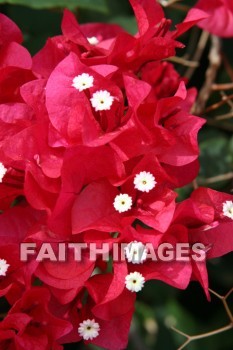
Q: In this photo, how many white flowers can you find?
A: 11